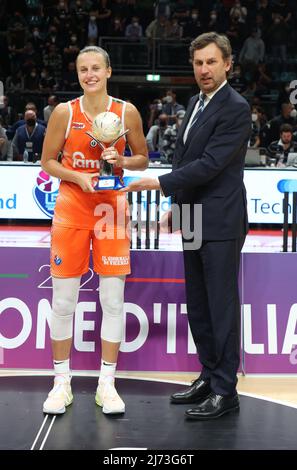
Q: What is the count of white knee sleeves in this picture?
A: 2